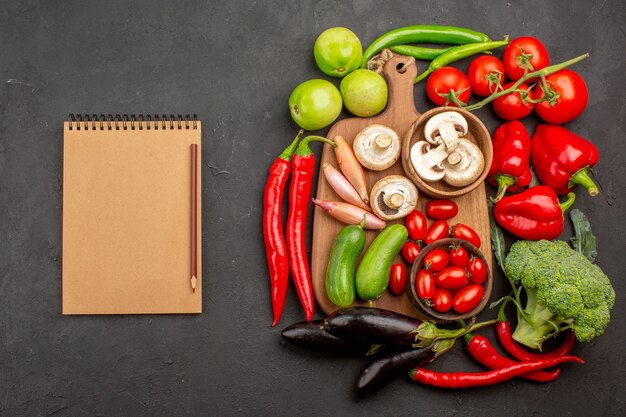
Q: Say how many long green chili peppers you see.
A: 3